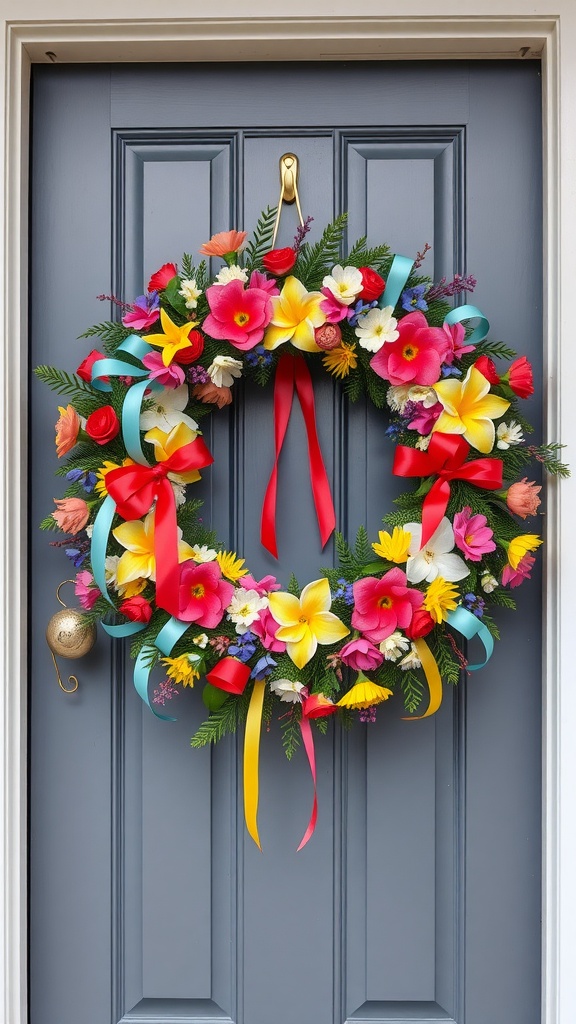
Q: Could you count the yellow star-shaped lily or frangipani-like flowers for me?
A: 6